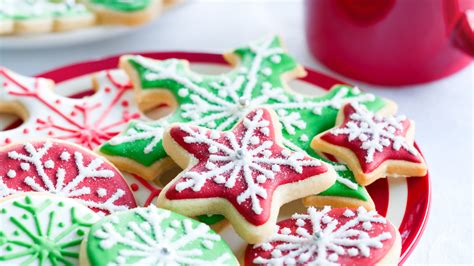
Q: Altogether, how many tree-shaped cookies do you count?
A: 0